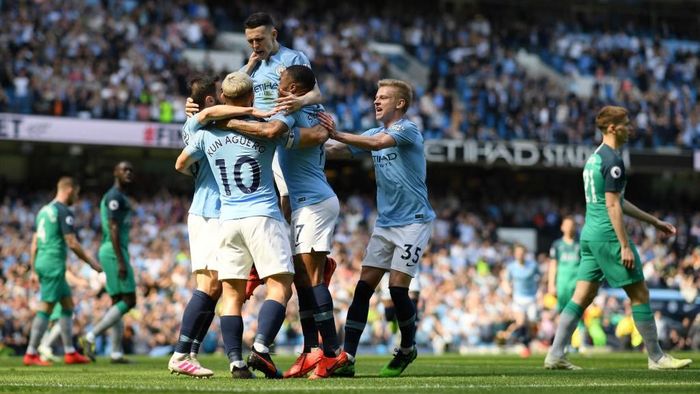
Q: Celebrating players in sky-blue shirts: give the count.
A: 5